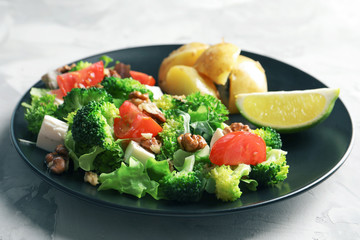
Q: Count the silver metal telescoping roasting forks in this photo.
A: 0